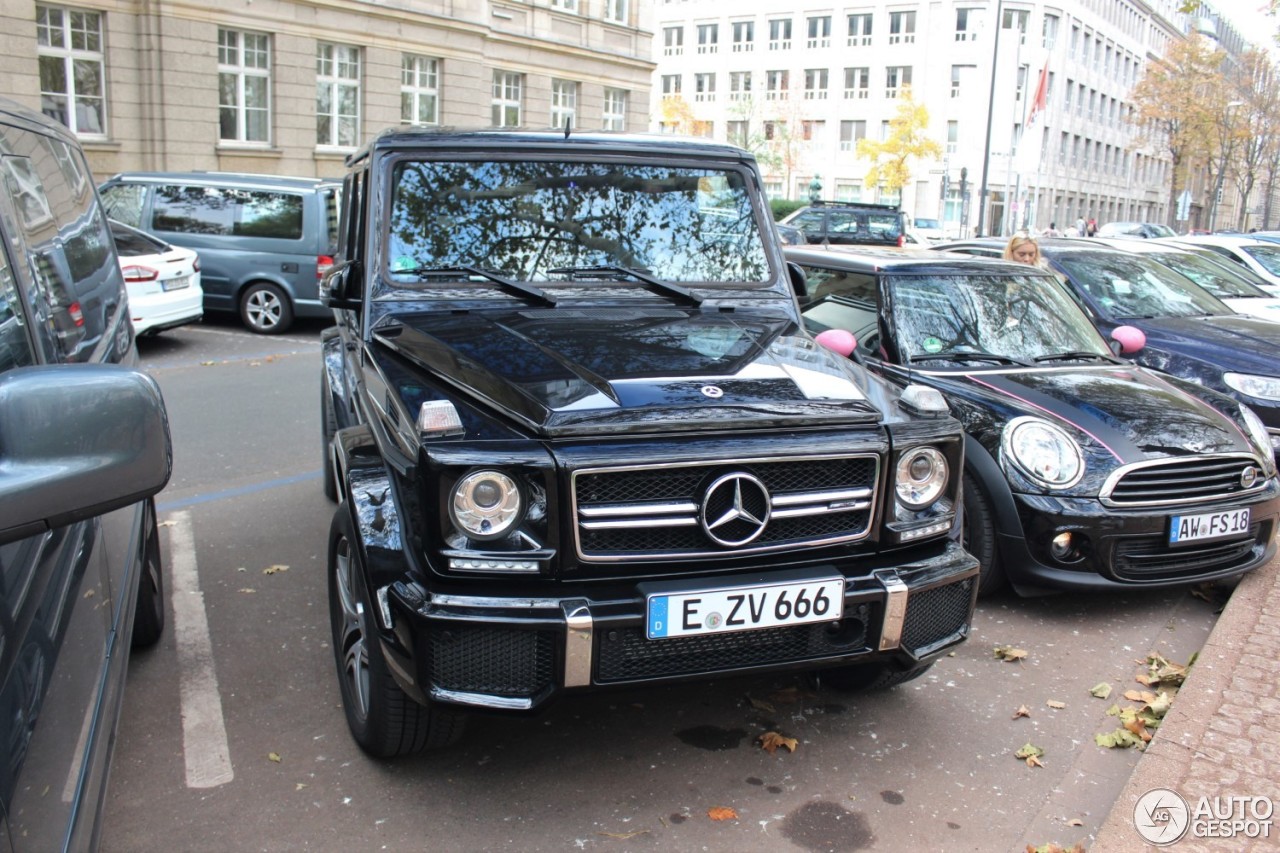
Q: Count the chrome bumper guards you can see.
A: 2